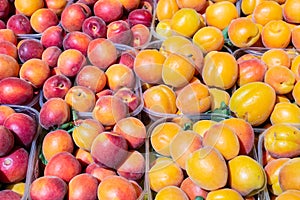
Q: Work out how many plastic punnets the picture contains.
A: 12